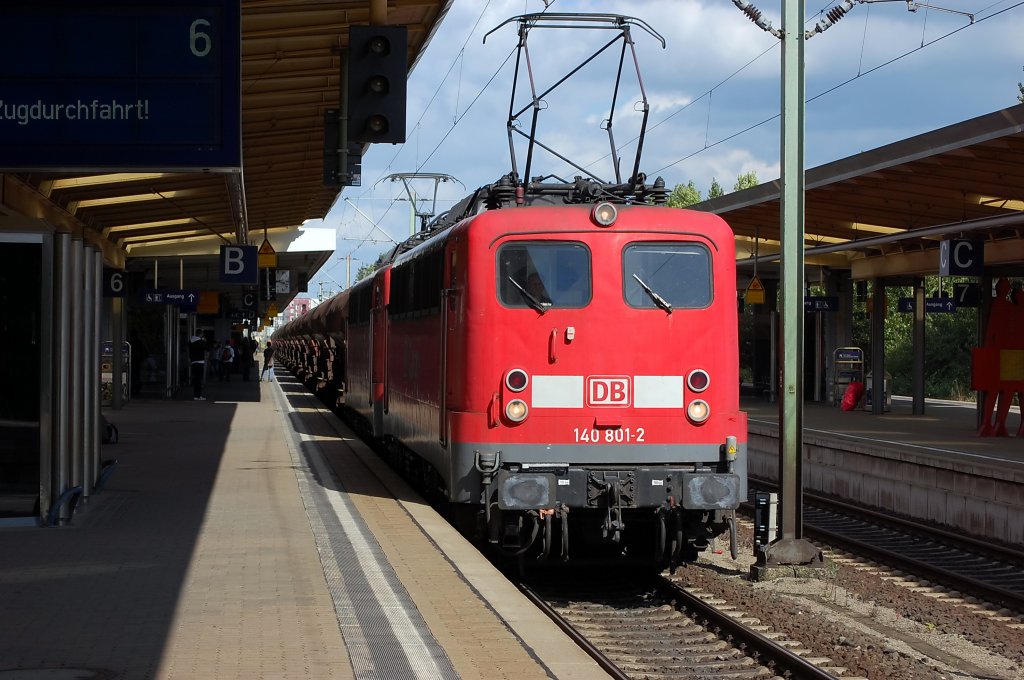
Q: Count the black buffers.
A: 2